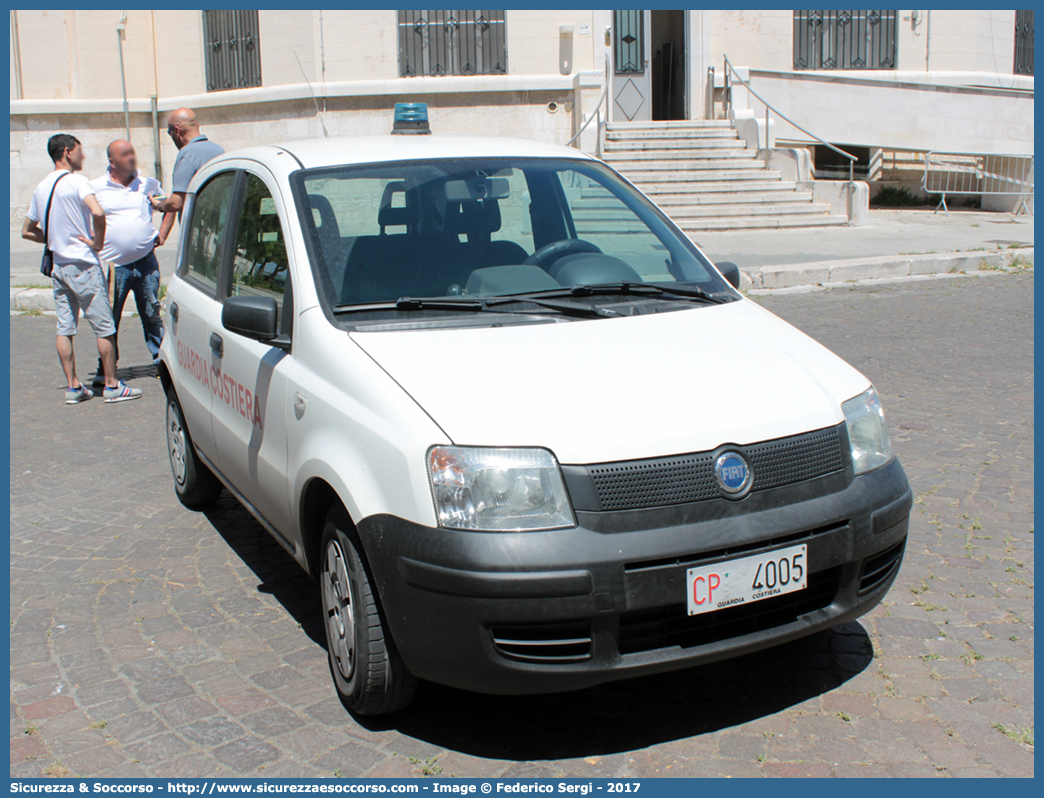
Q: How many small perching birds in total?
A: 0